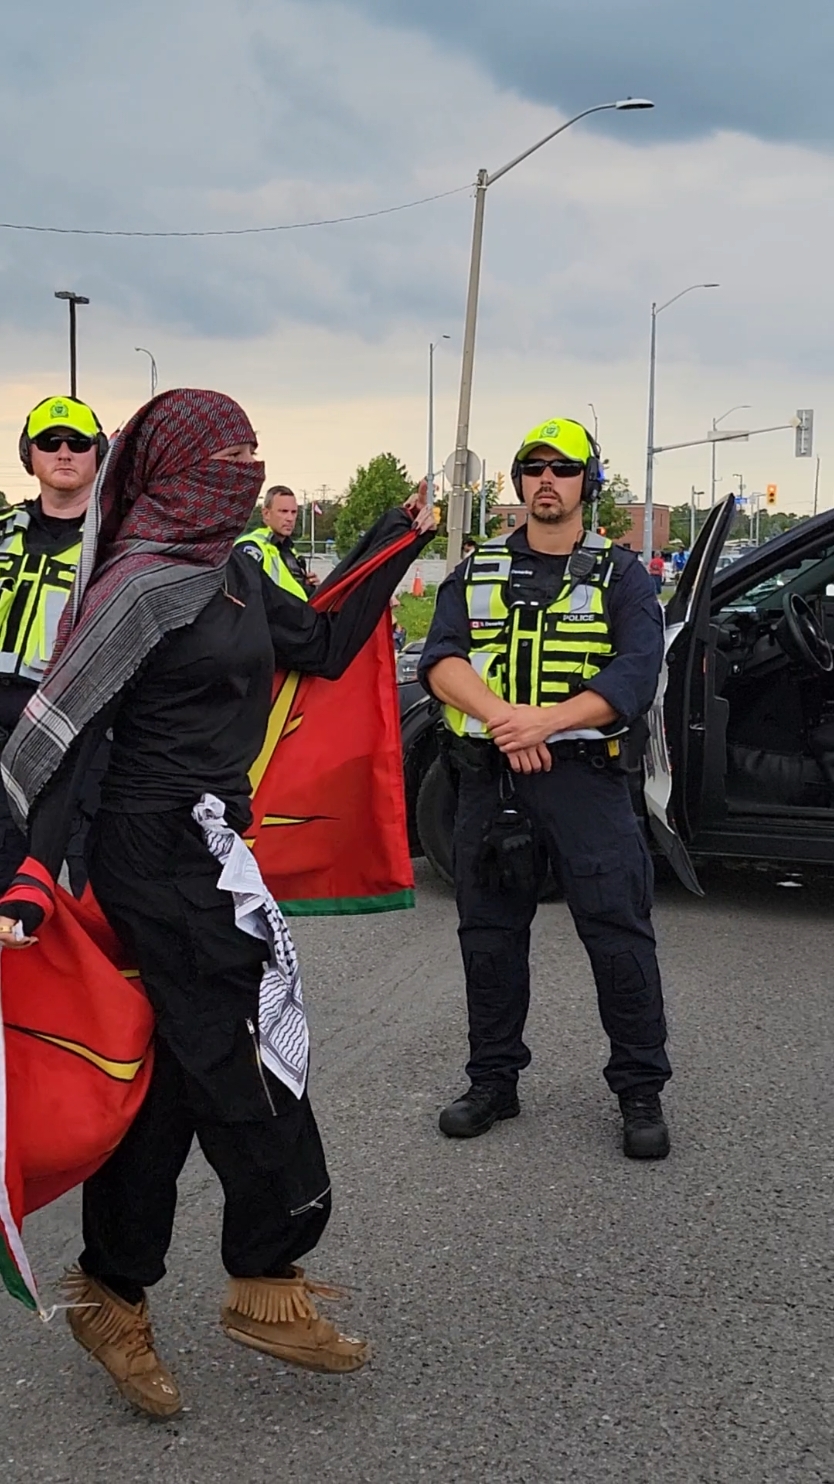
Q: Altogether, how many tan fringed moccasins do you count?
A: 2